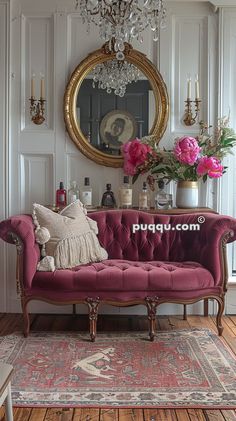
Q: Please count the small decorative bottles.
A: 7